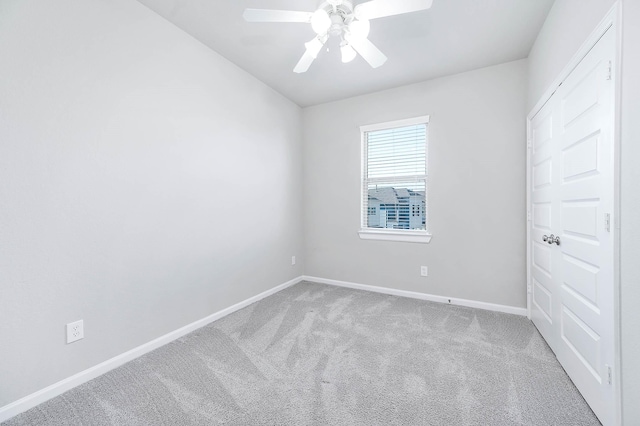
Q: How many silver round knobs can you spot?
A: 2